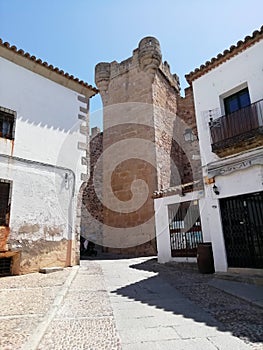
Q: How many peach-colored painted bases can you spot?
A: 1